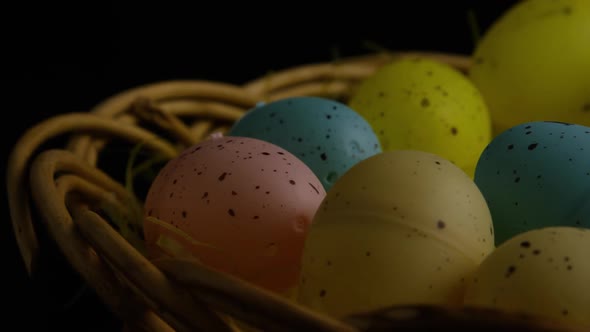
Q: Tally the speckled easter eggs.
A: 7